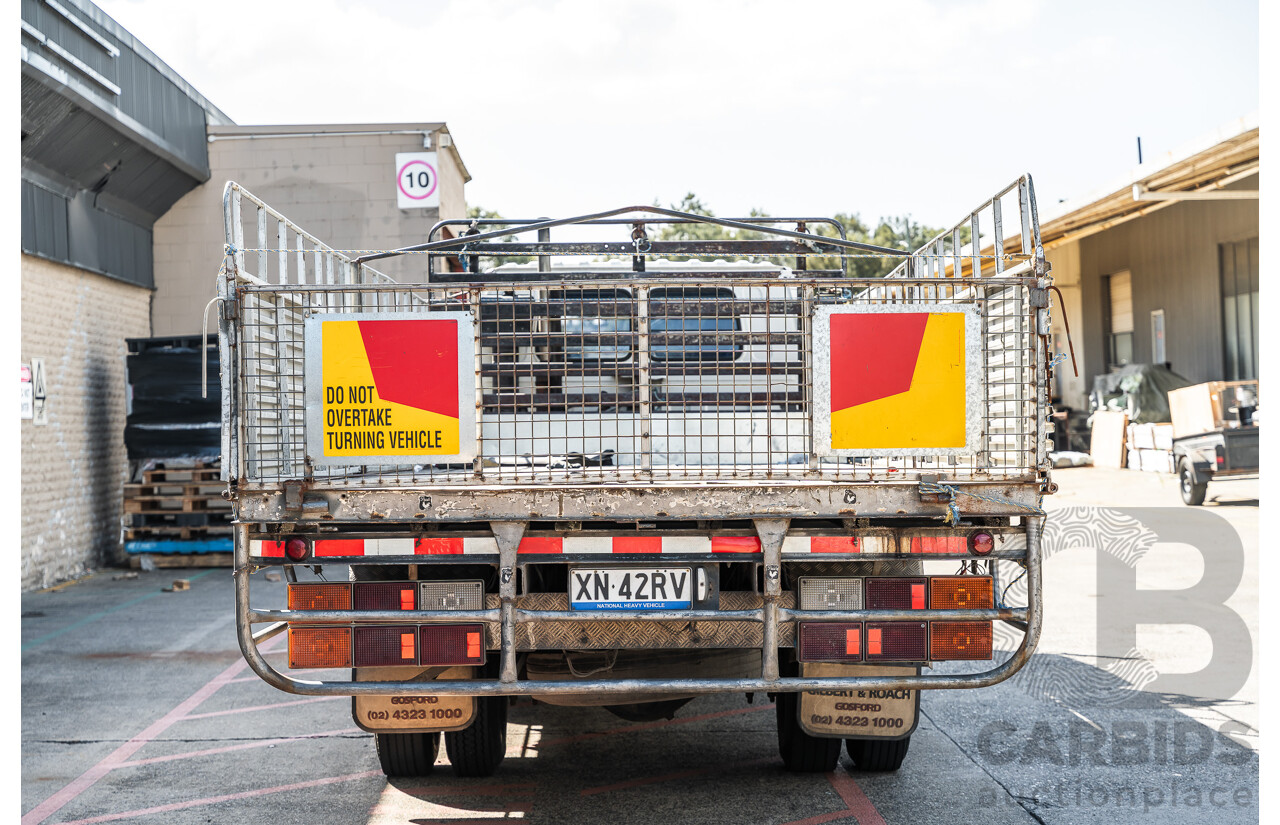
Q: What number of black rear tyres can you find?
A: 4